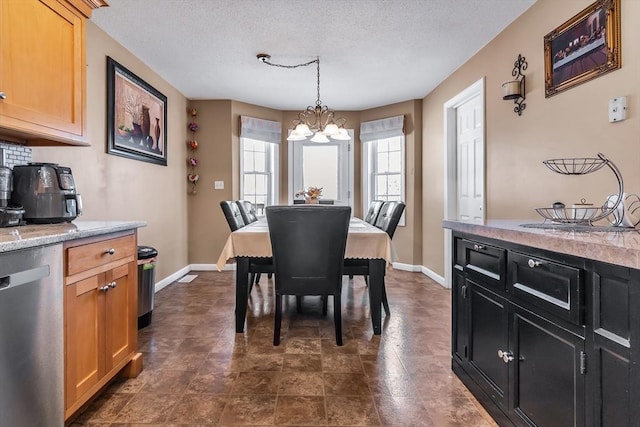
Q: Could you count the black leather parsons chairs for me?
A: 6